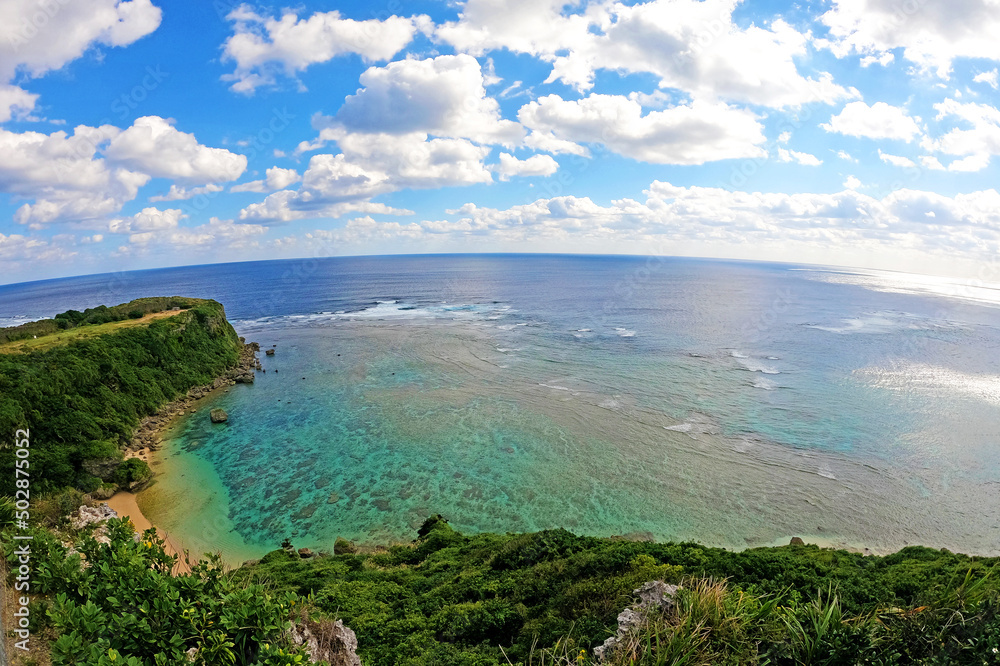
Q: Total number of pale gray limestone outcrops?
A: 3